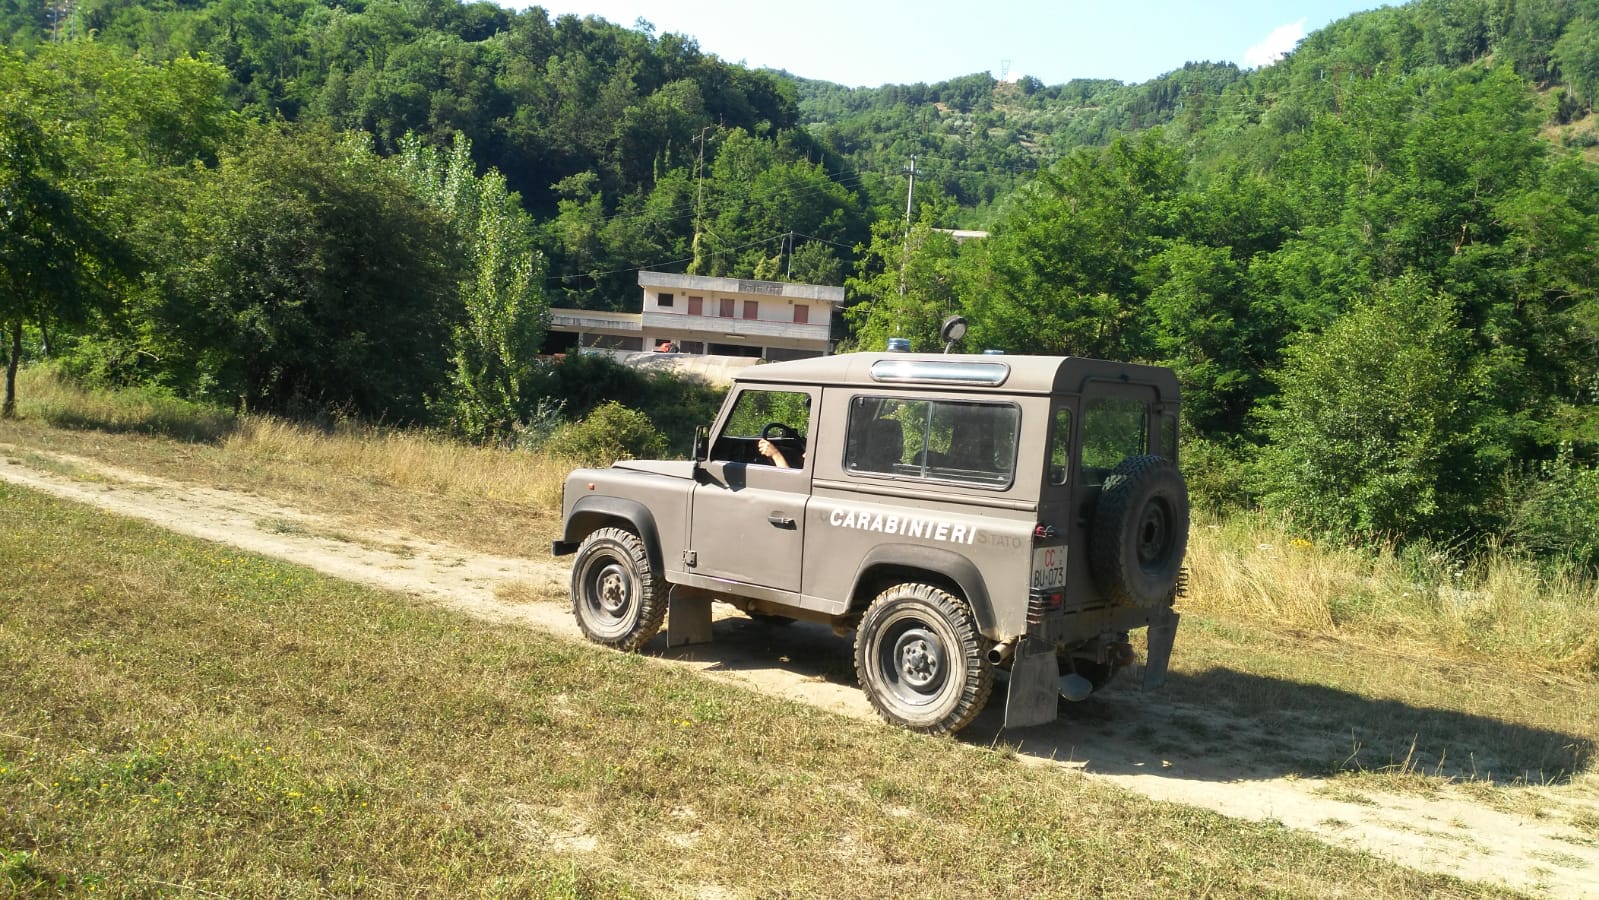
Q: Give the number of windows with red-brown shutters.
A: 4